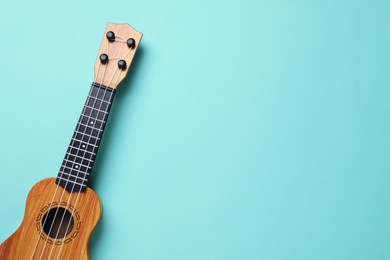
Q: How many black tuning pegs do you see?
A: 4